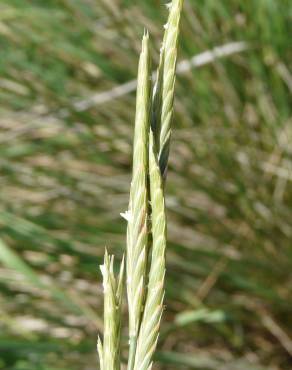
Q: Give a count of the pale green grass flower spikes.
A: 4